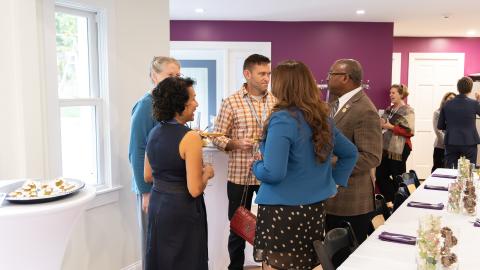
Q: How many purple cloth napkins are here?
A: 5